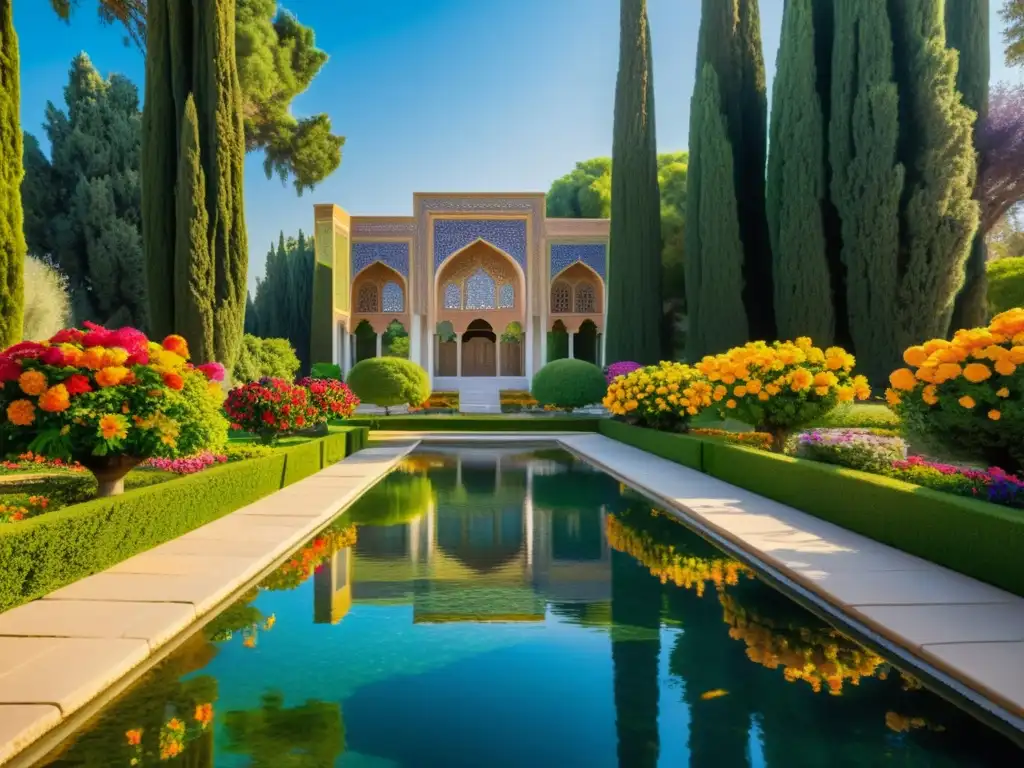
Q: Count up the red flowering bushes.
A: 2